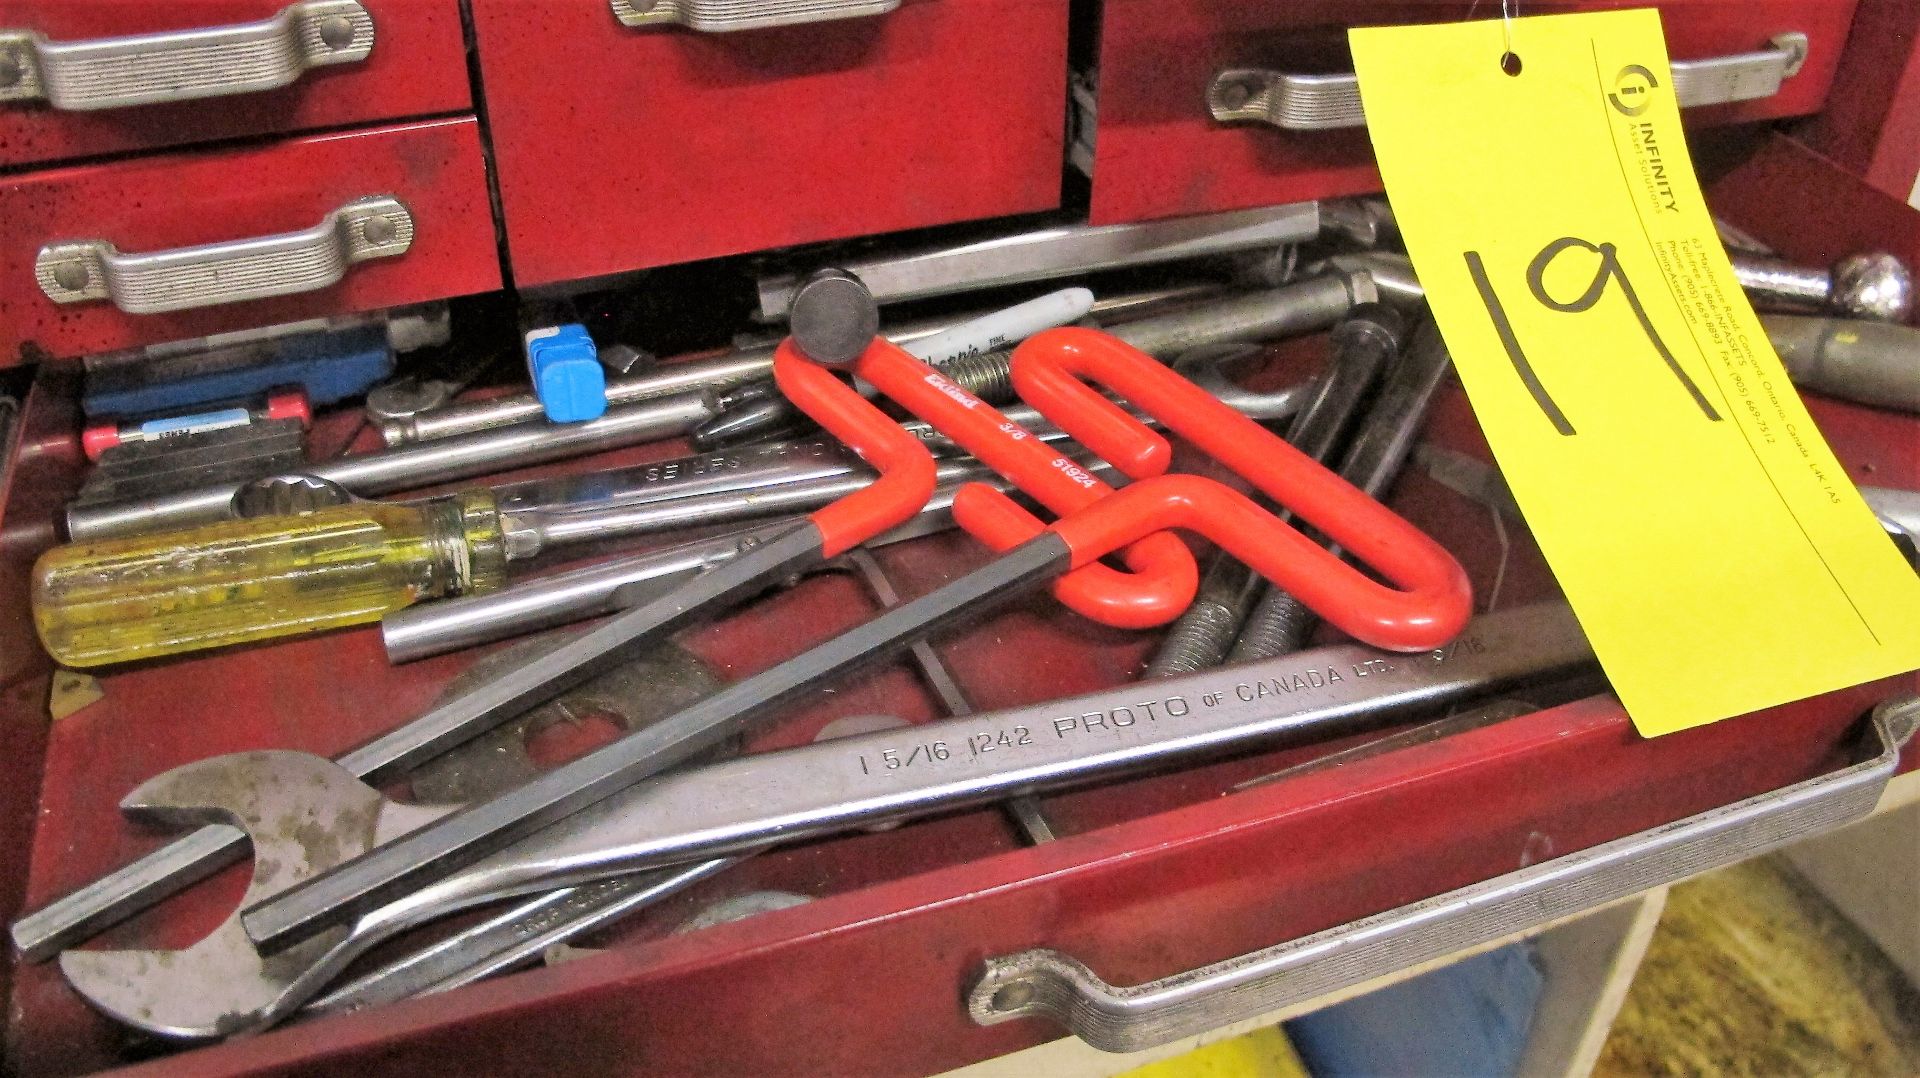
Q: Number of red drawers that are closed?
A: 4